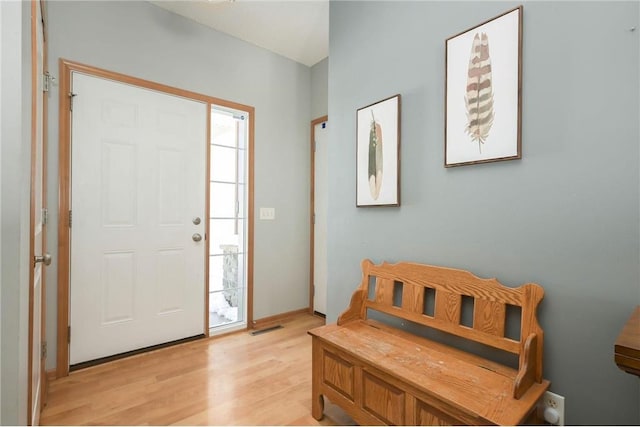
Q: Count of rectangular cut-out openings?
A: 5